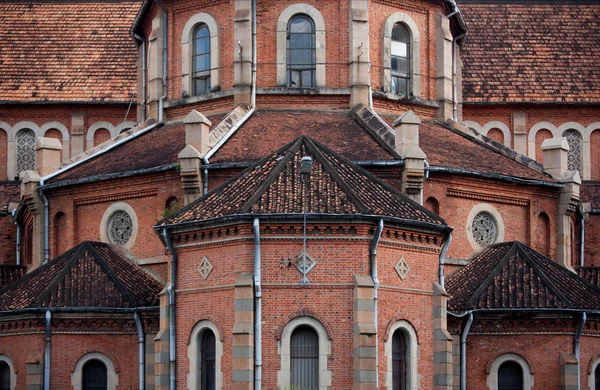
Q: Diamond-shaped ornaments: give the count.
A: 3